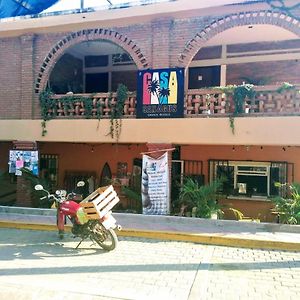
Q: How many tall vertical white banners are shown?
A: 1